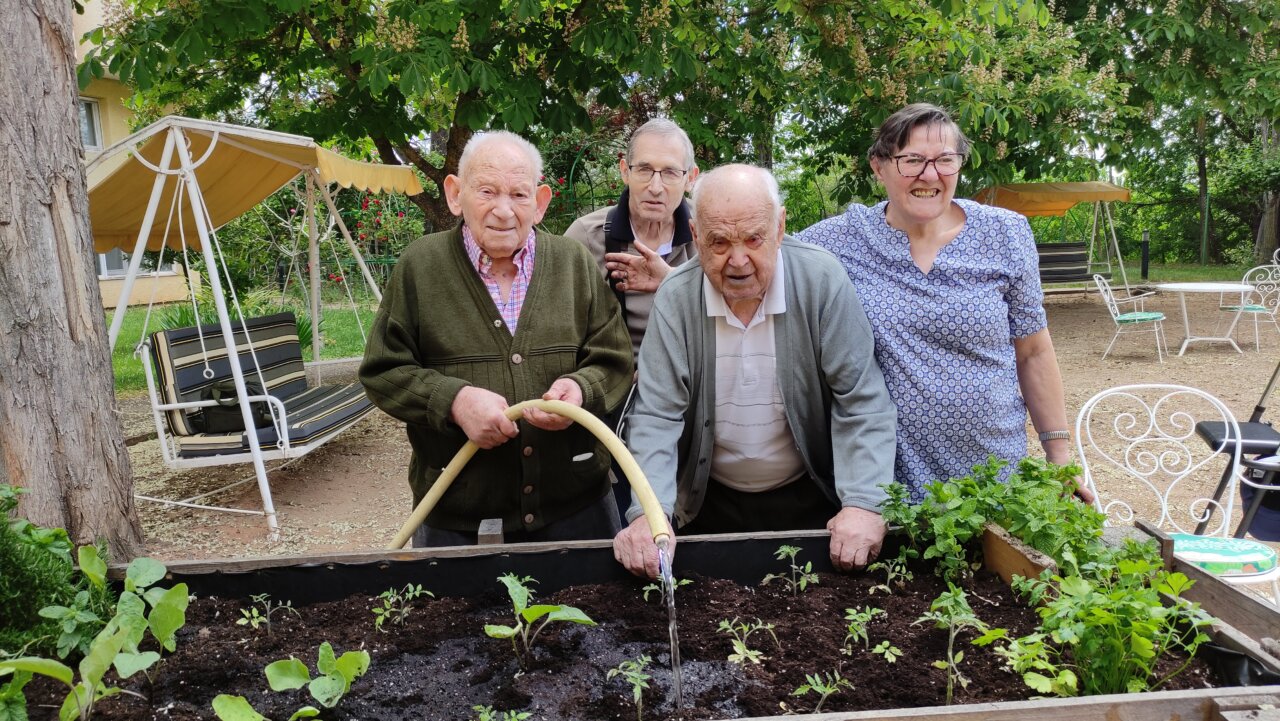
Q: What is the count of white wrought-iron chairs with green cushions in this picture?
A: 3